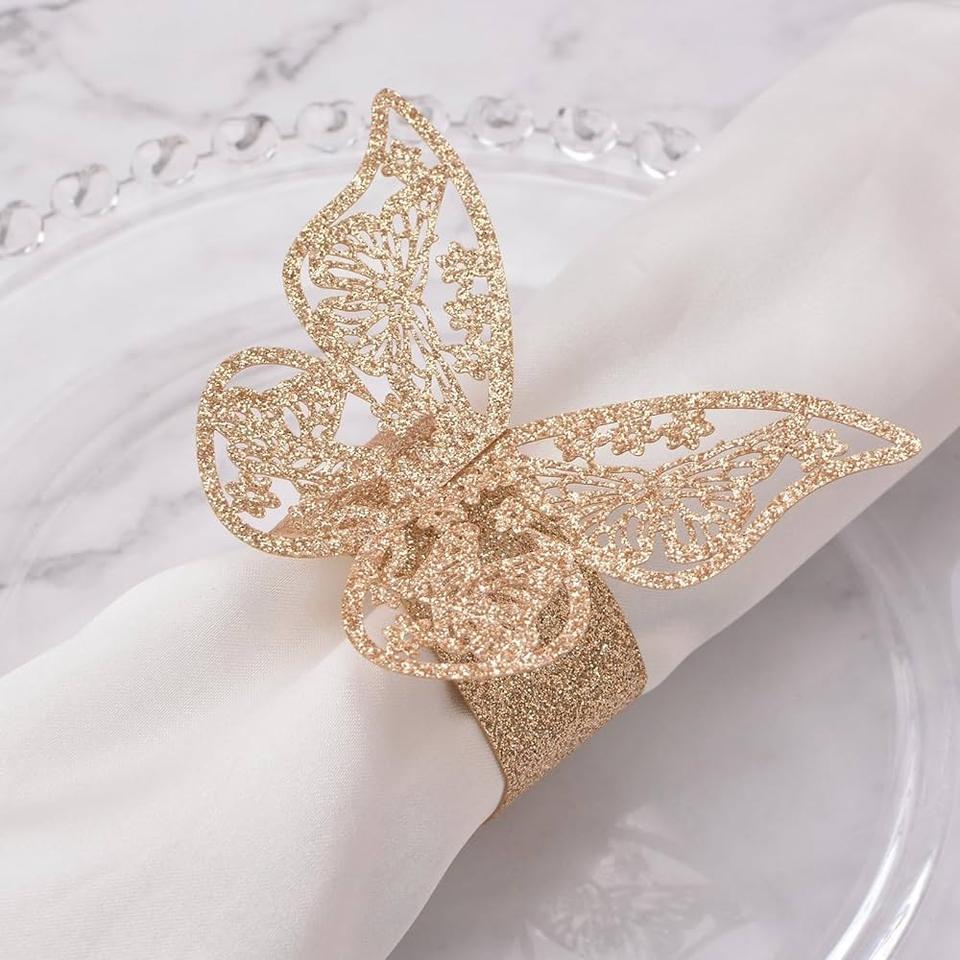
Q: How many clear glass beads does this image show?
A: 9